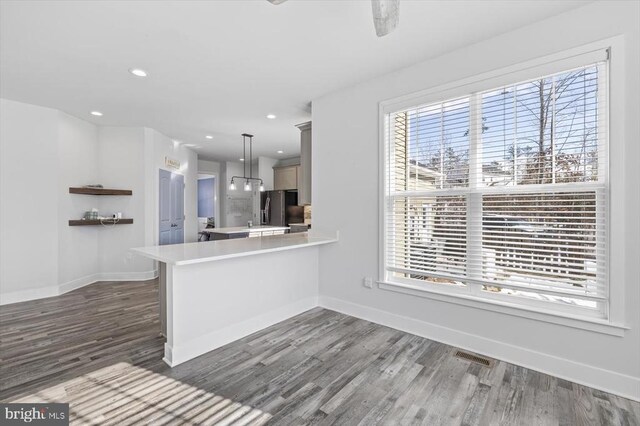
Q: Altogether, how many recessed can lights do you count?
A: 6